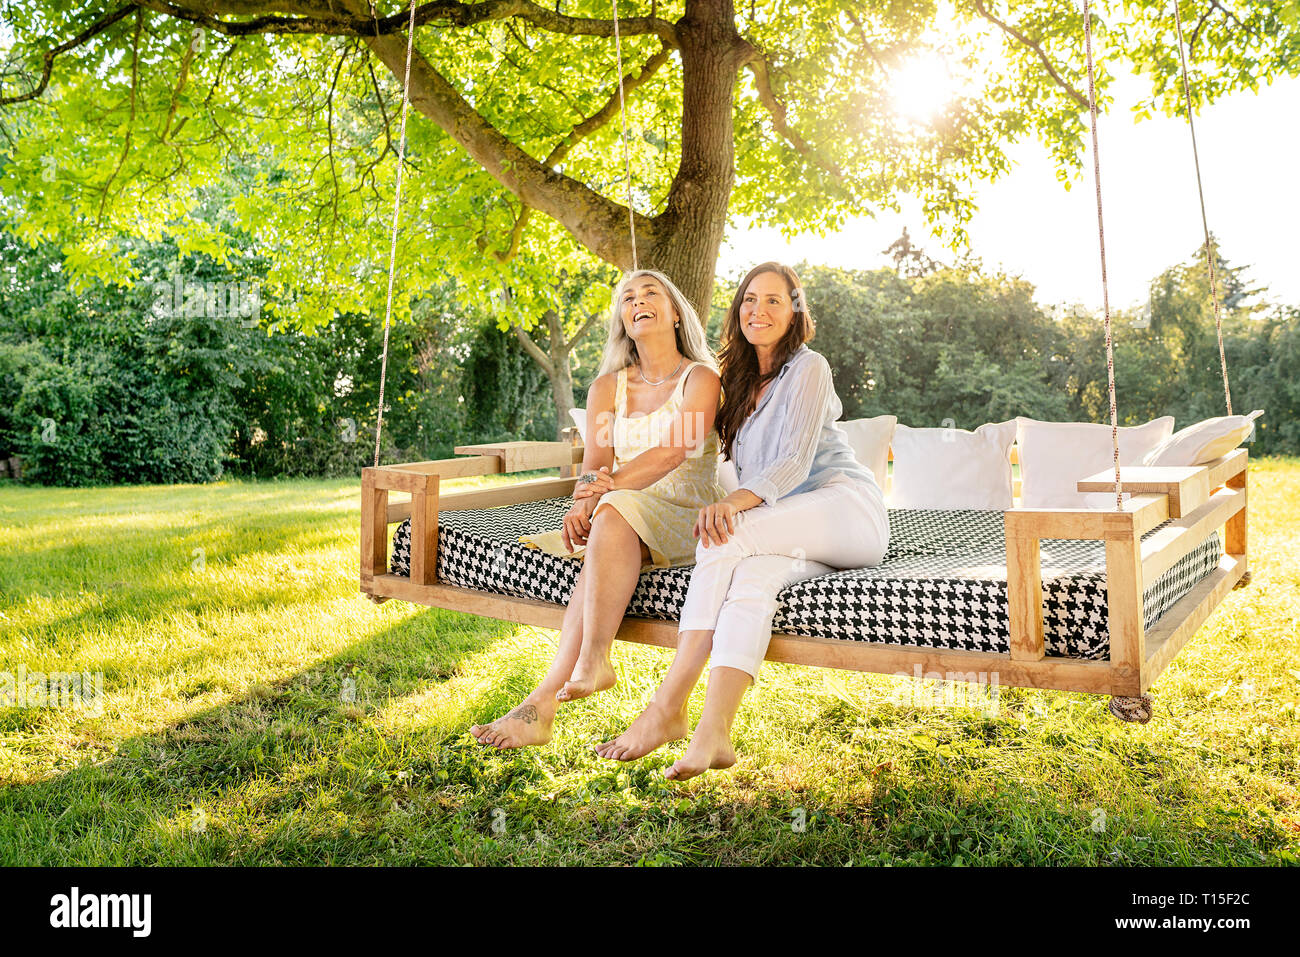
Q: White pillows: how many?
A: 5